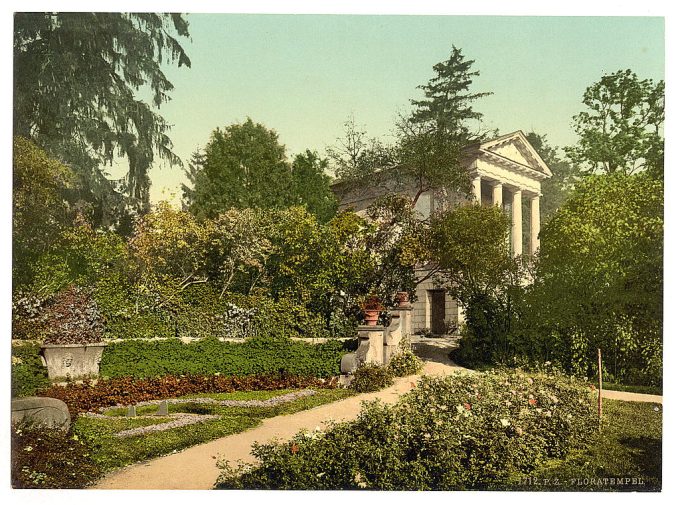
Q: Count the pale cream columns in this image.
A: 4